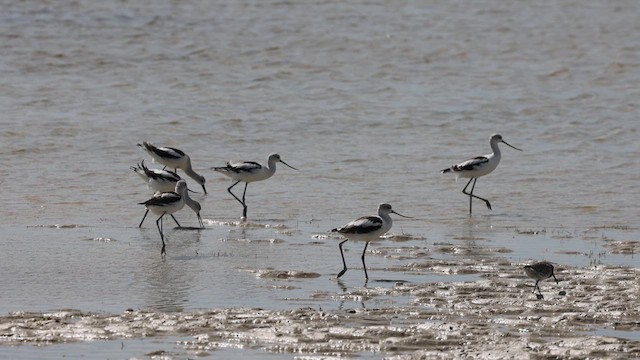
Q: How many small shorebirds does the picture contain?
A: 1